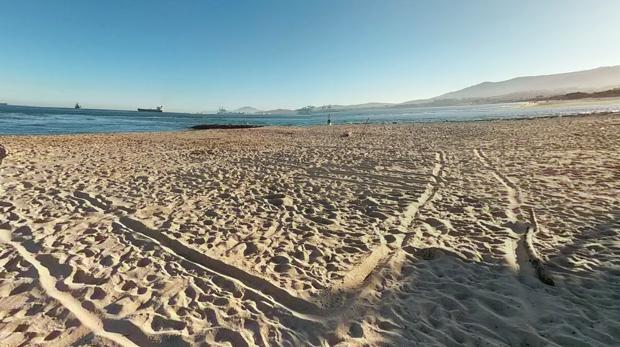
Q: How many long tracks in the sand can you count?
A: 4